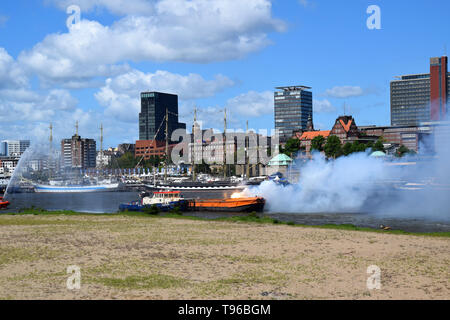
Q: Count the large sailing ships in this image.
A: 2